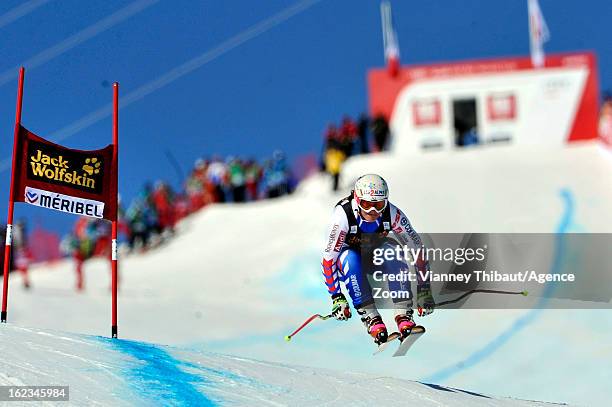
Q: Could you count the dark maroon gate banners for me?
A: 1